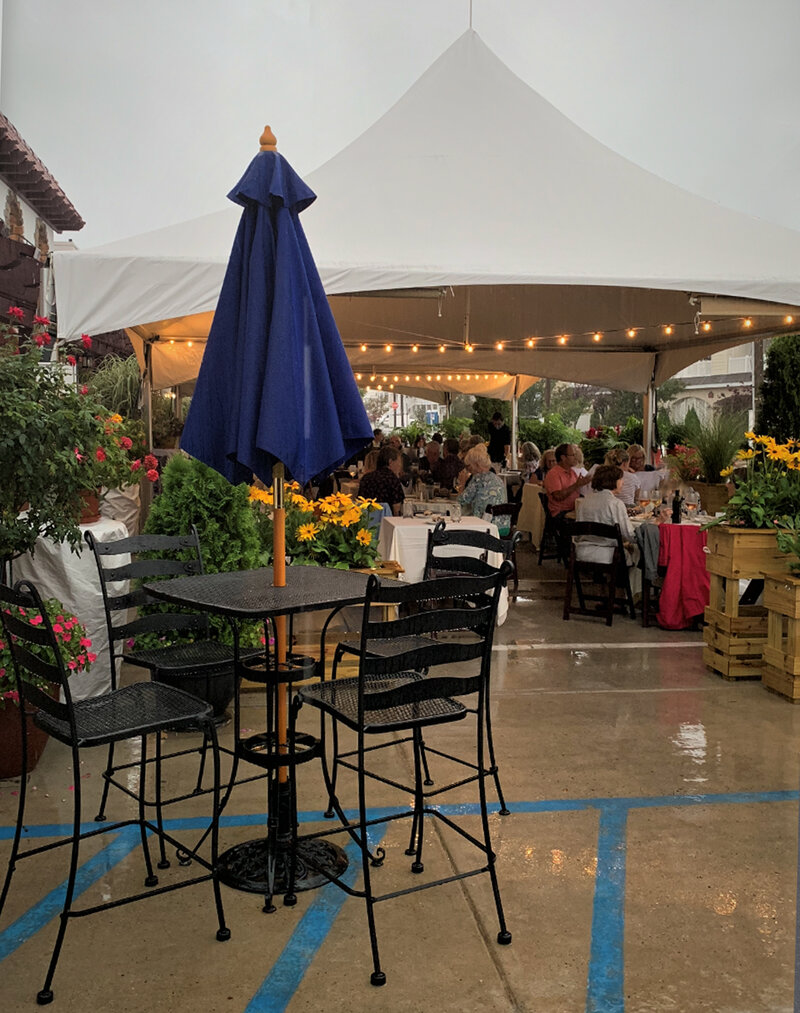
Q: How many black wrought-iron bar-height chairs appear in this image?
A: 4